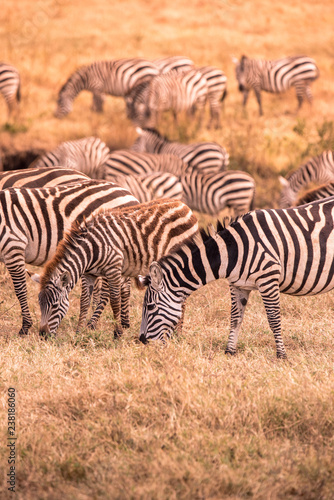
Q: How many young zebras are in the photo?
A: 1